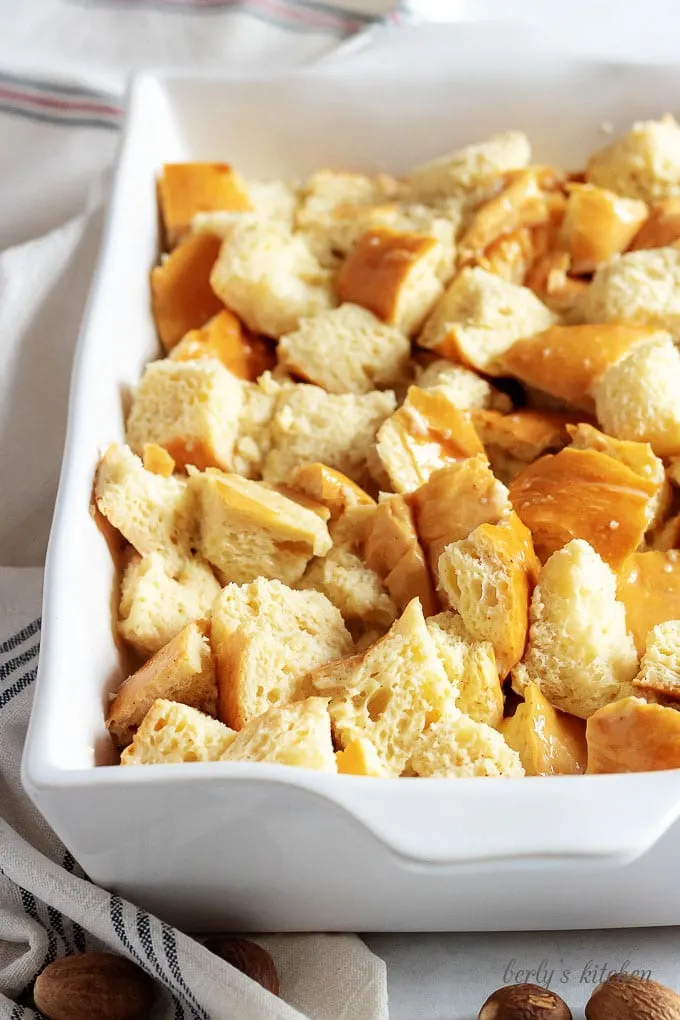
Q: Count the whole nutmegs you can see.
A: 4